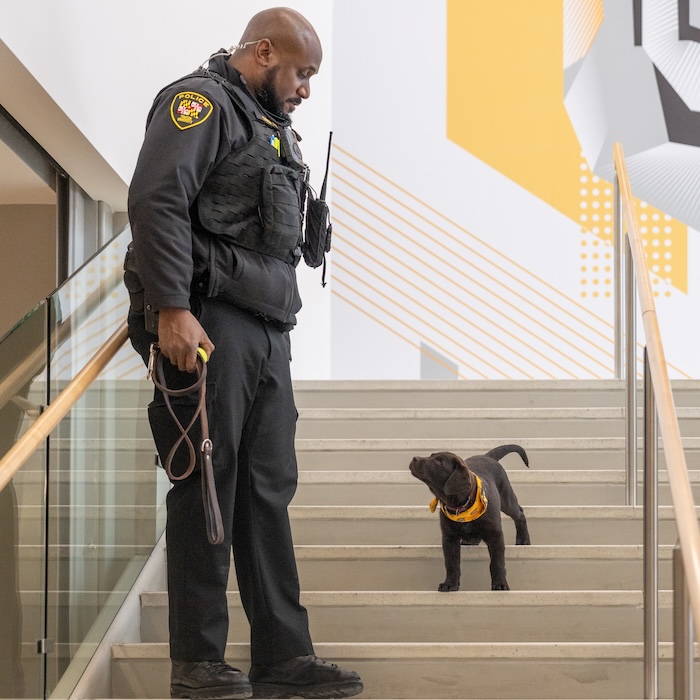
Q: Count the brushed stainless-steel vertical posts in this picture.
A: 4